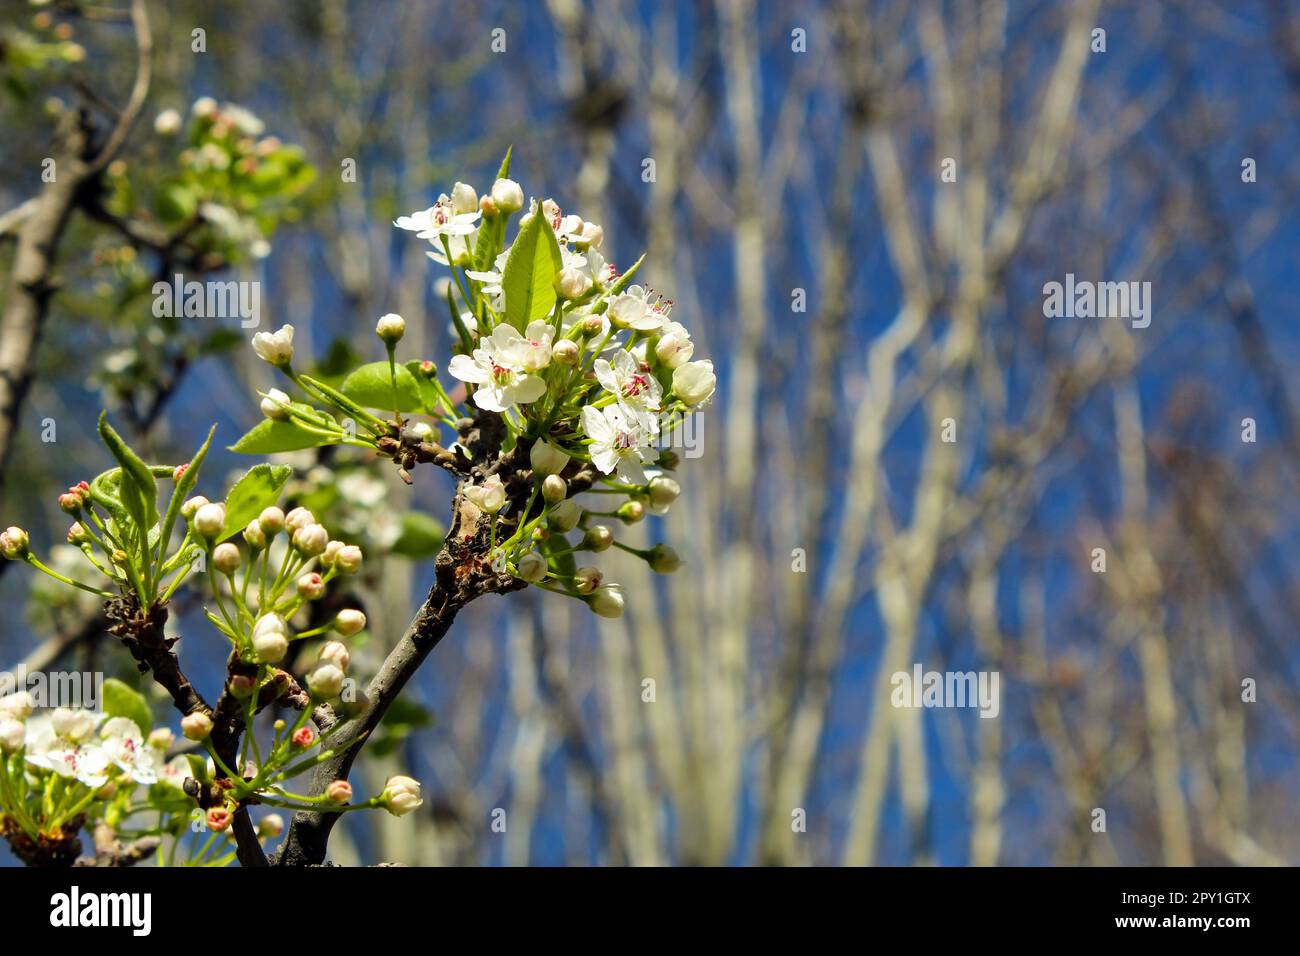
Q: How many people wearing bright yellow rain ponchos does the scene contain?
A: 0